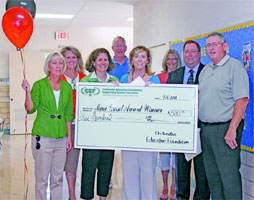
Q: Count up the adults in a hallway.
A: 8